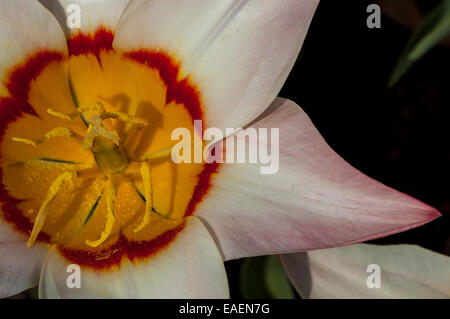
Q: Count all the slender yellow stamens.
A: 6